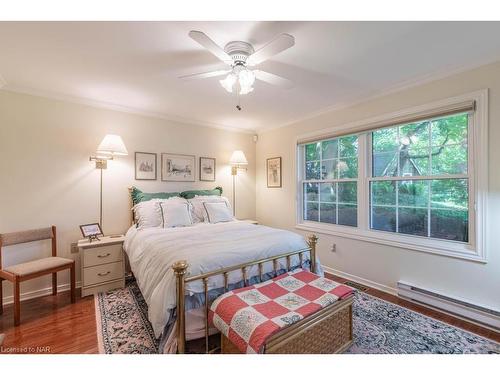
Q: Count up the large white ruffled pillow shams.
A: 2